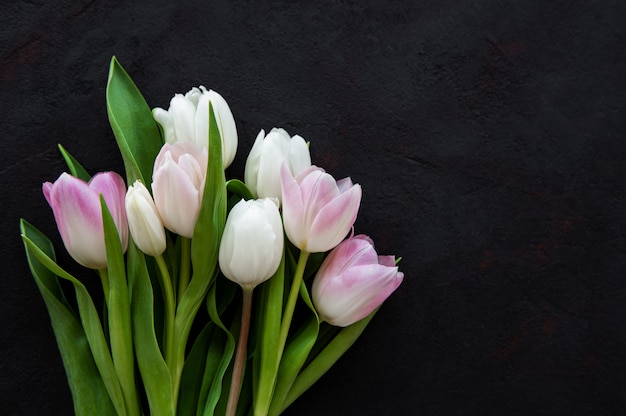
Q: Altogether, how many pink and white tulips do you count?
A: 8